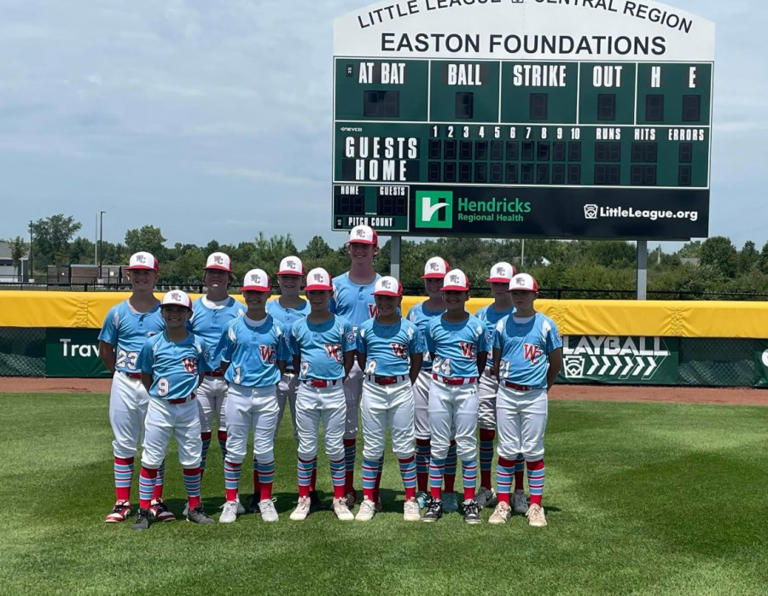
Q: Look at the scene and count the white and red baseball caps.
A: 12